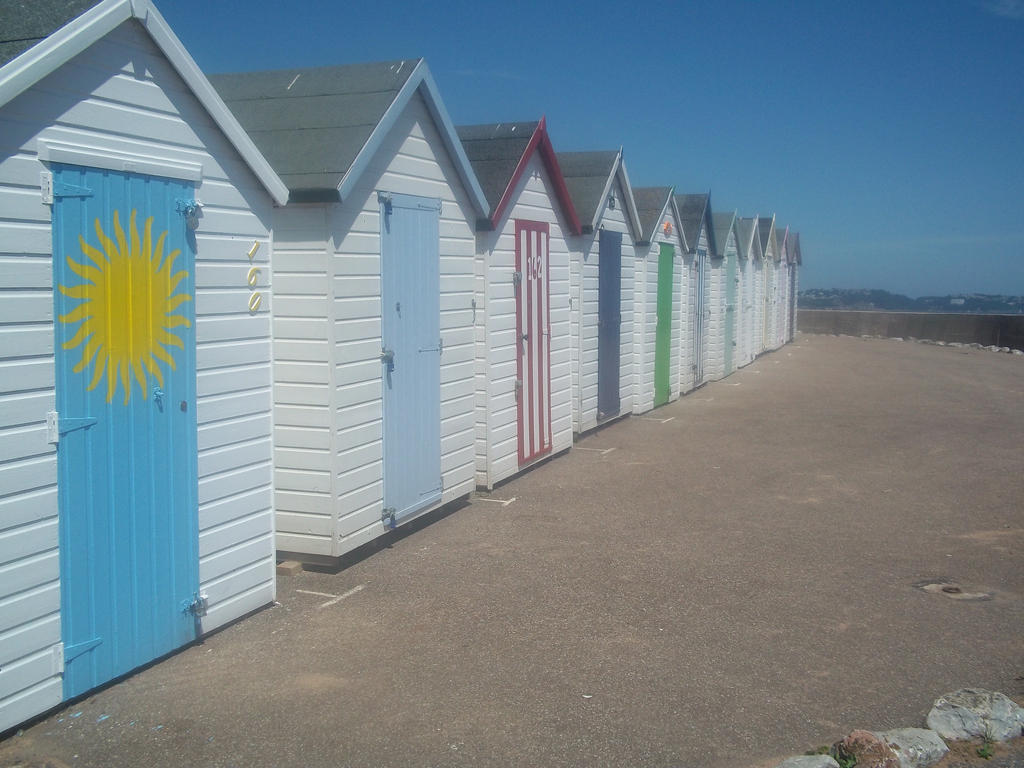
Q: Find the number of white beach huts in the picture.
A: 11